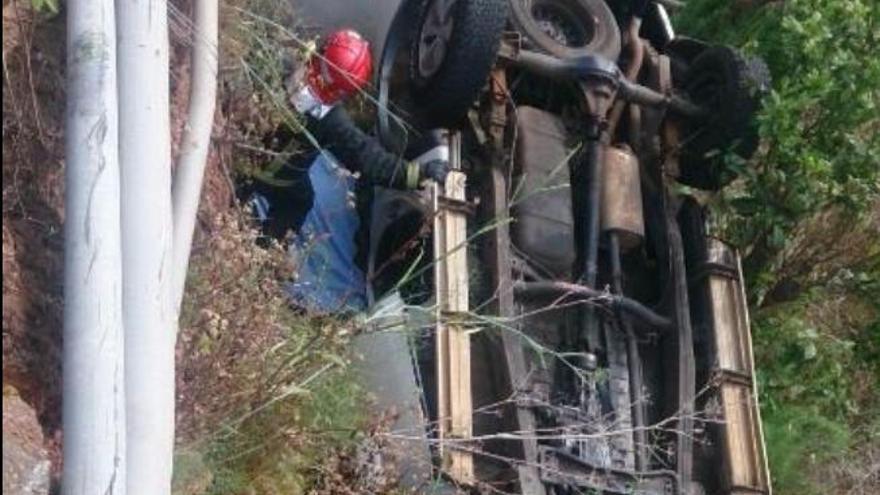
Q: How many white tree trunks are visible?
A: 3